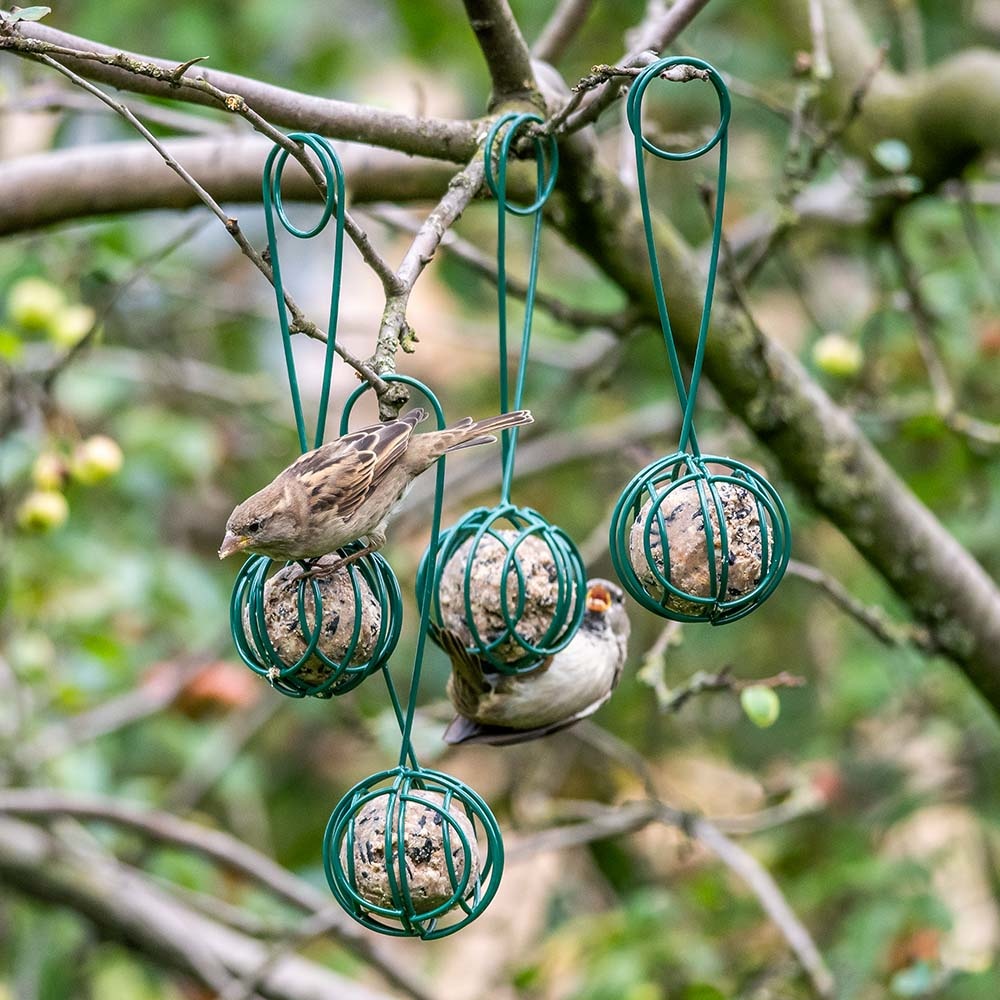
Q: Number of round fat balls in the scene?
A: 4